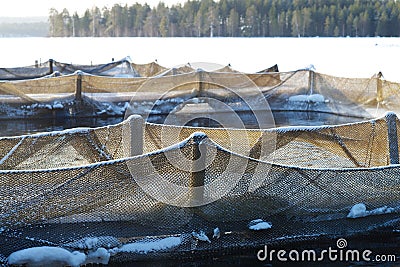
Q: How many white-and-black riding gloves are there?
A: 0